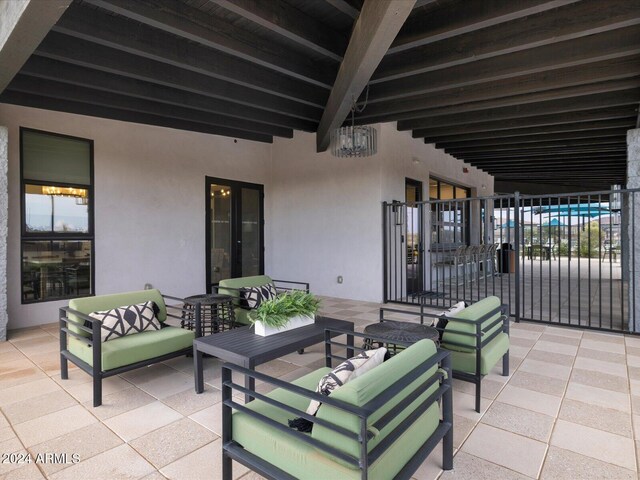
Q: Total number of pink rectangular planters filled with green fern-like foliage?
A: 0